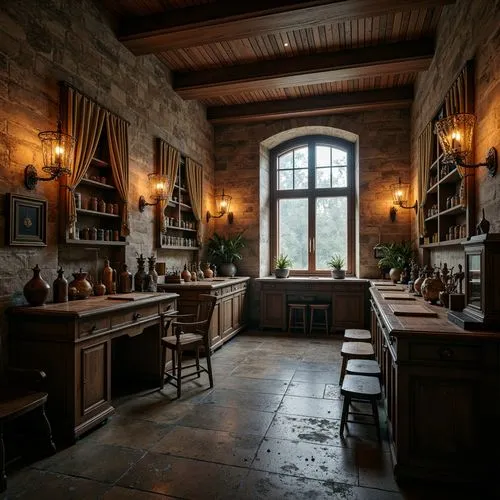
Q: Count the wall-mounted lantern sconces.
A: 5